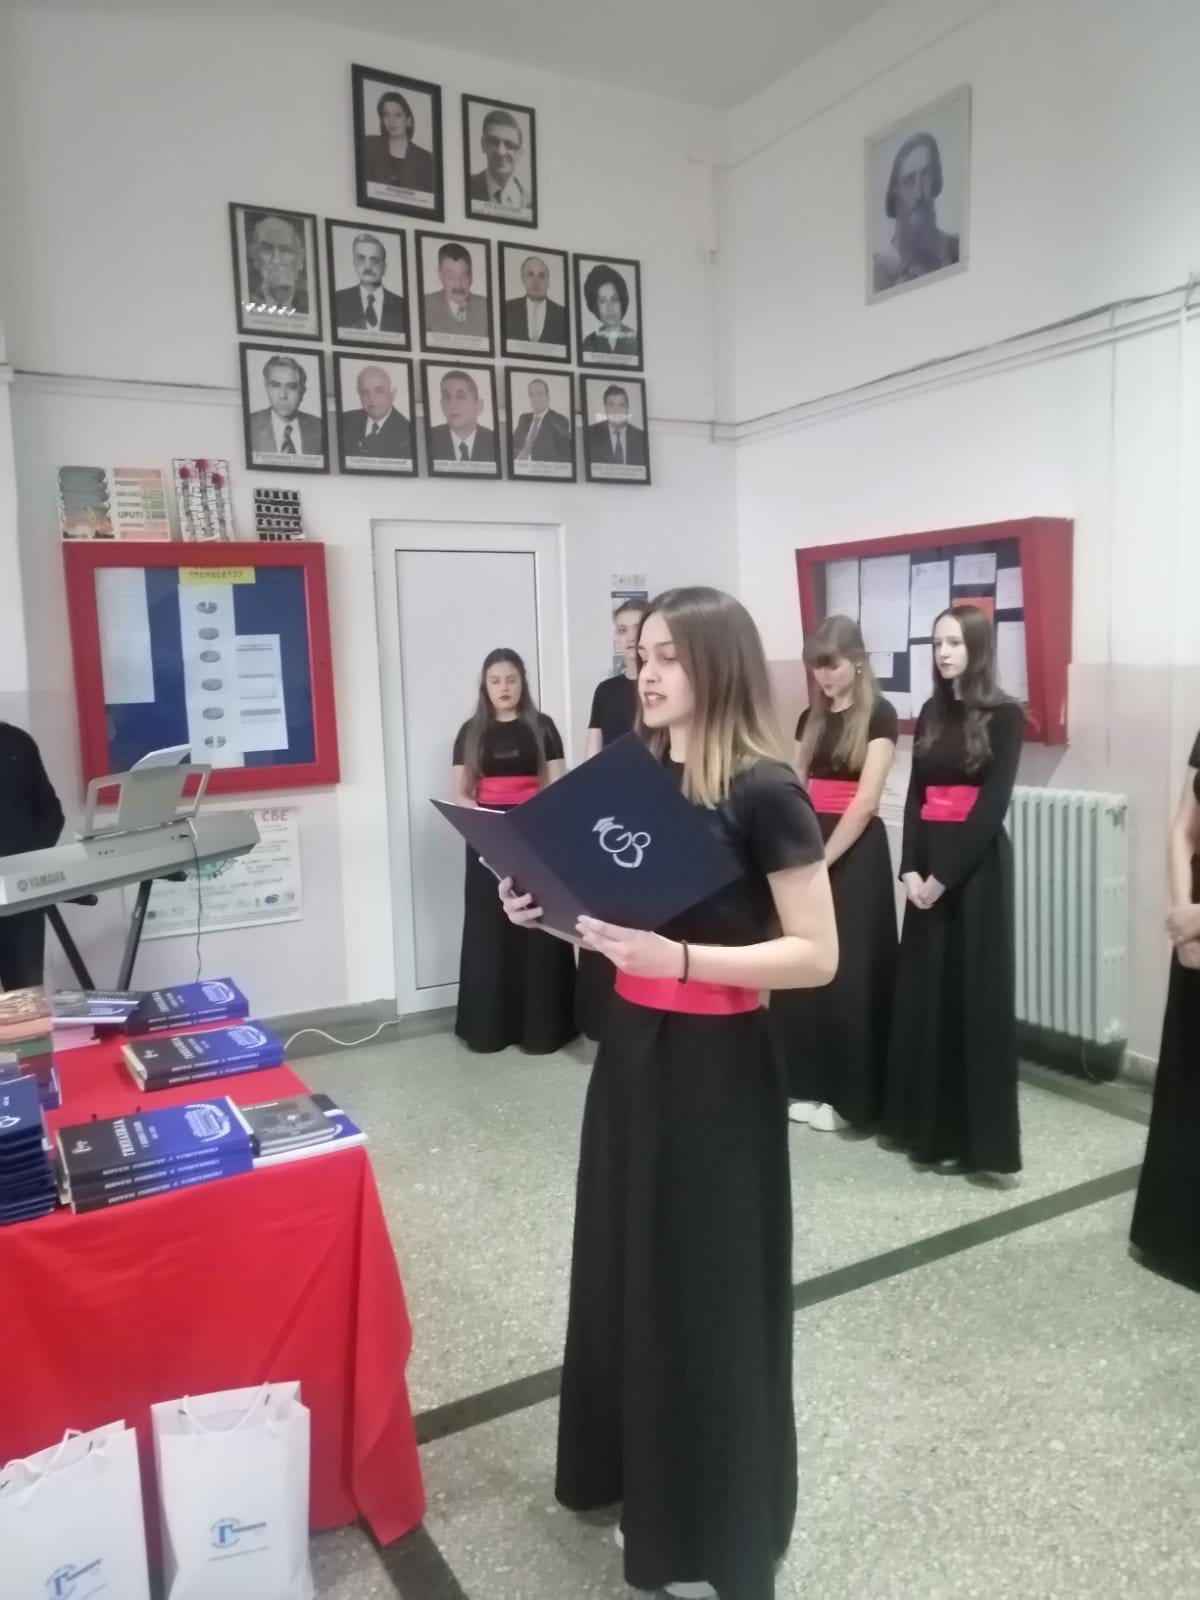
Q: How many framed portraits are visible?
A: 13